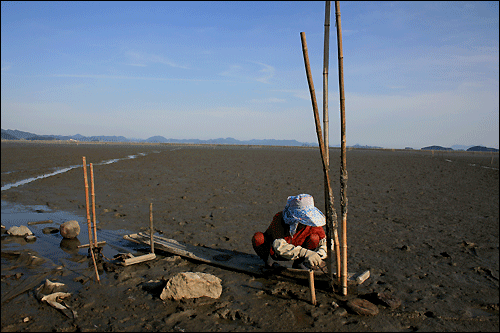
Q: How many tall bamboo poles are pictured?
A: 3